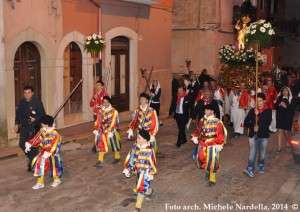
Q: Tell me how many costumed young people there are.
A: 5